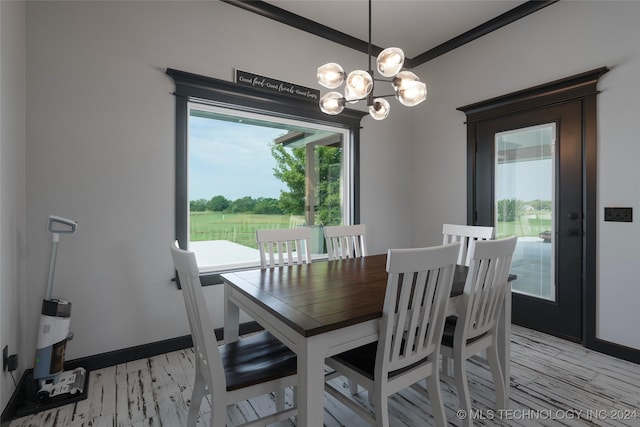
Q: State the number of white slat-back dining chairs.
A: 6